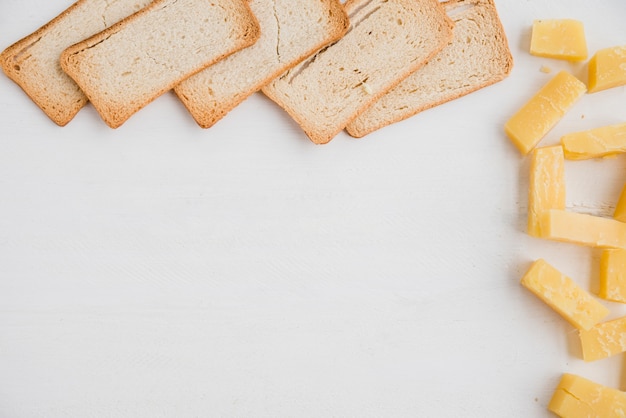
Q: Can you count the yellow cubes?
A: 11